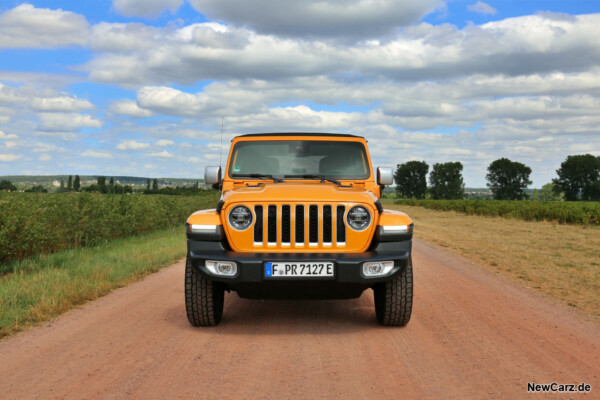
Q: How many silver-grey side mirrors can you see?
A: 2